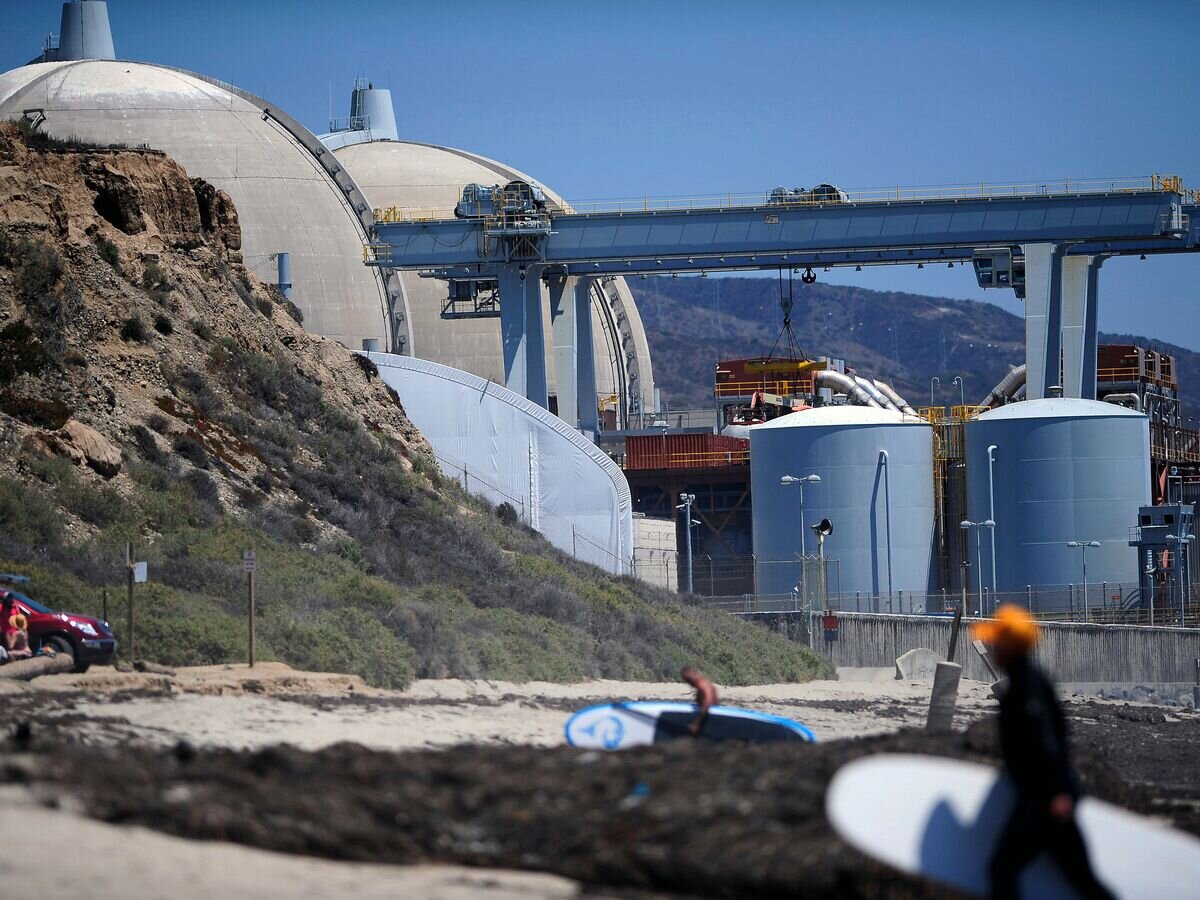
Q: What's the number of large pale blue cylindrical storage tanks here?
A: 2